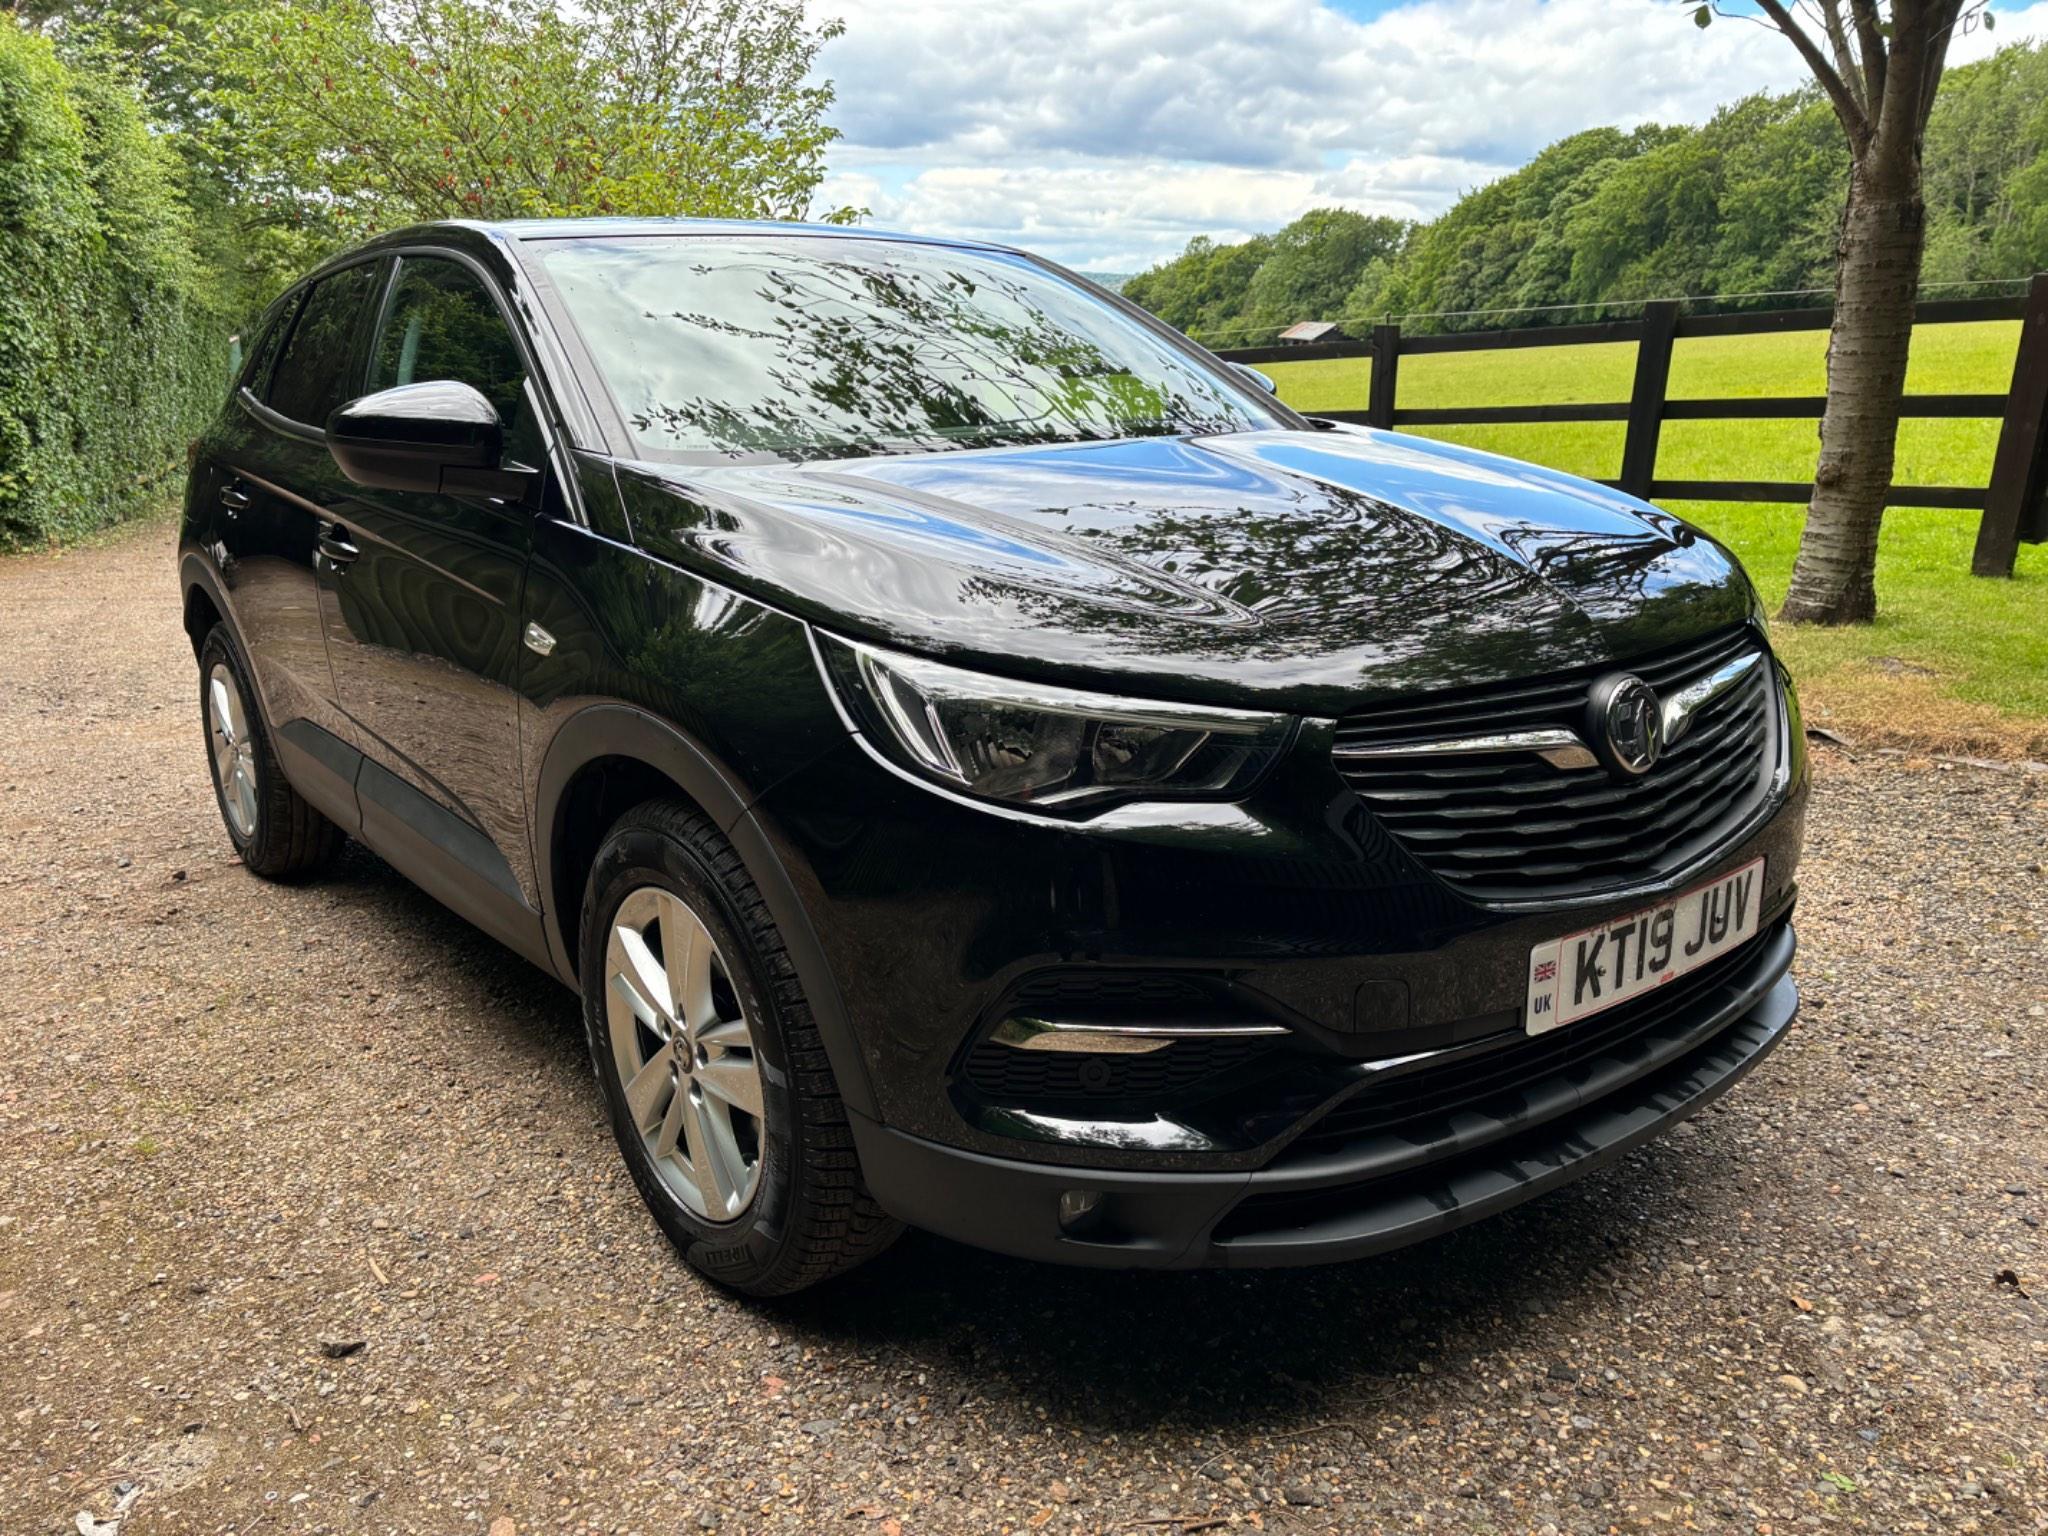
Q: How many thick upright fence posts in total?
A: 3